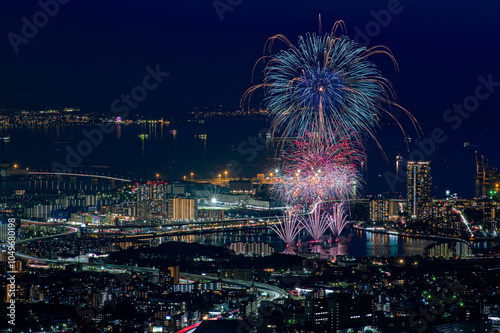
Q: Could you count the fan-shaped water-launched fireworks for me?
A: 3